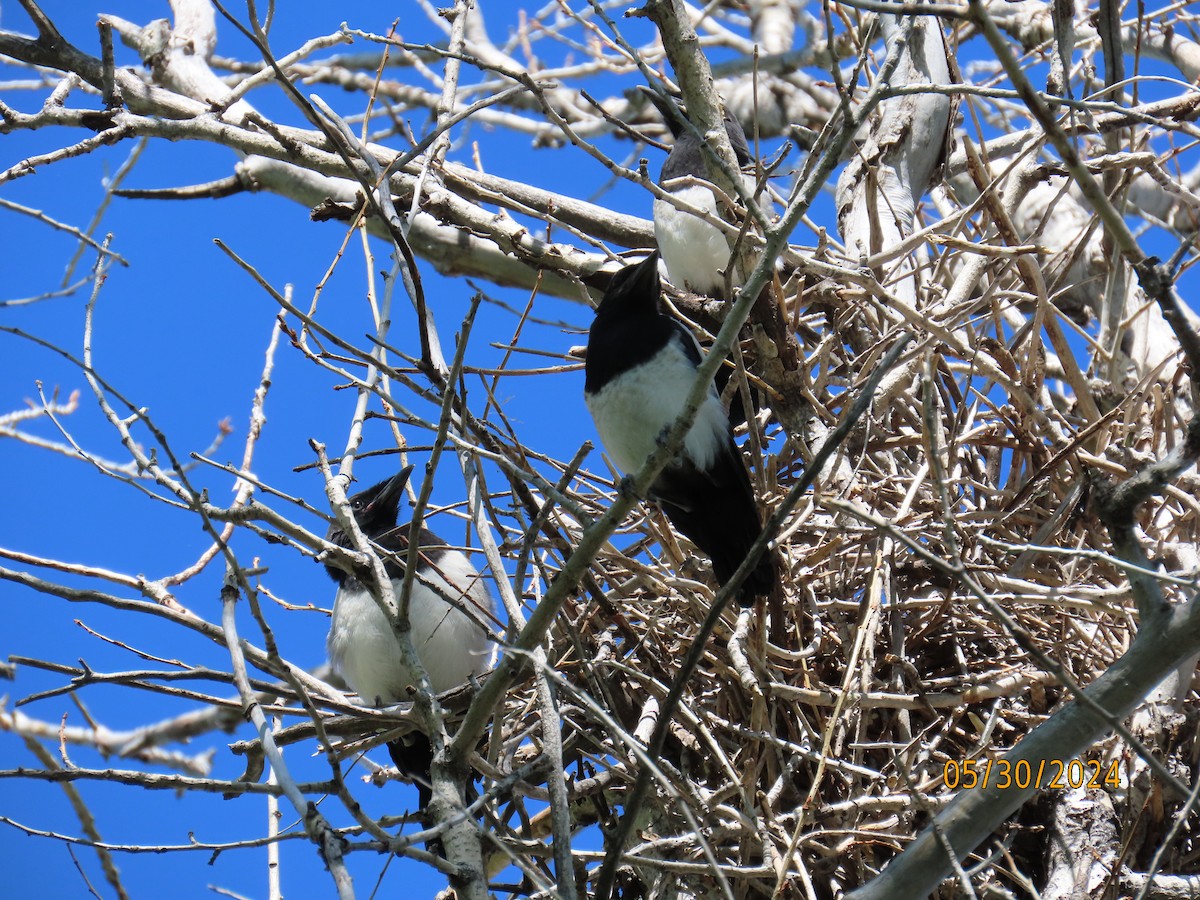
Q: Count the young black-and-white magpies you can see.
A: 3